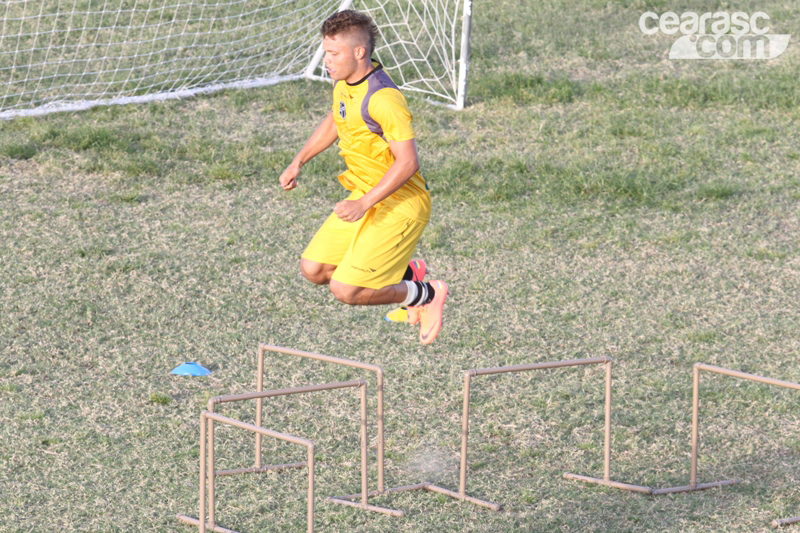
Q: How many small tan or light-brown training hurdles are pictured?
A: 5